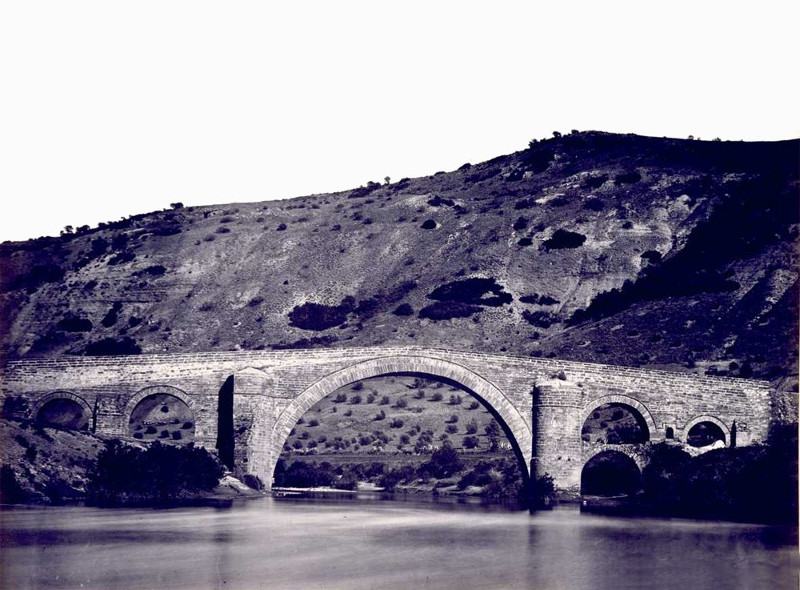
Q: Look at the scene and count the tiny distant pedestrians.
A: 0